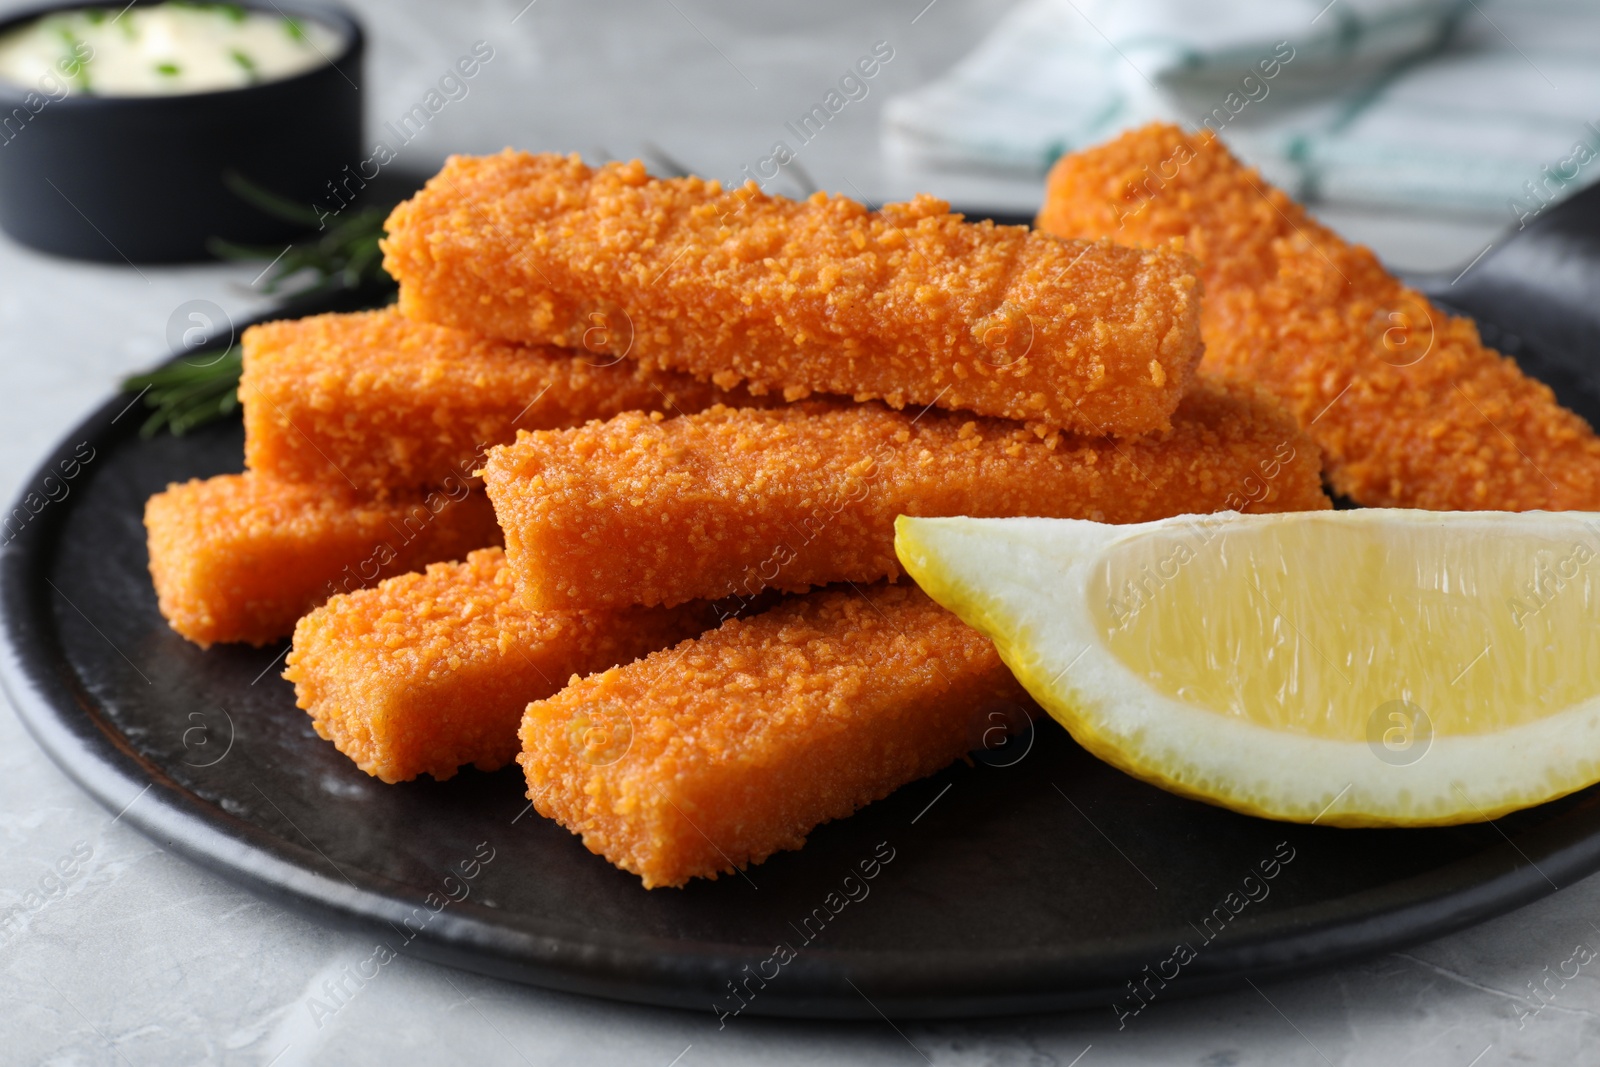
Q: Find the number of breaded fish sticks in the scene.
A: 7